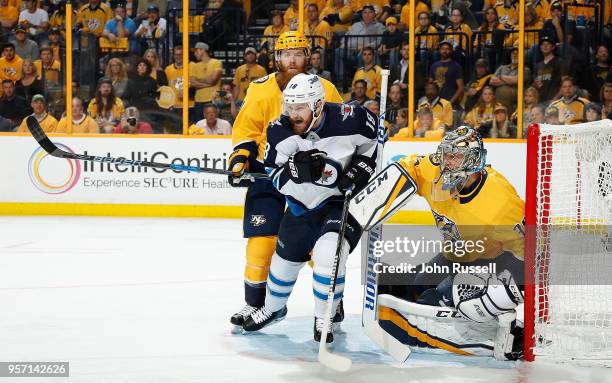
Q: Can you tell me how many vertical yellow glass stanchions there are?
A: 5